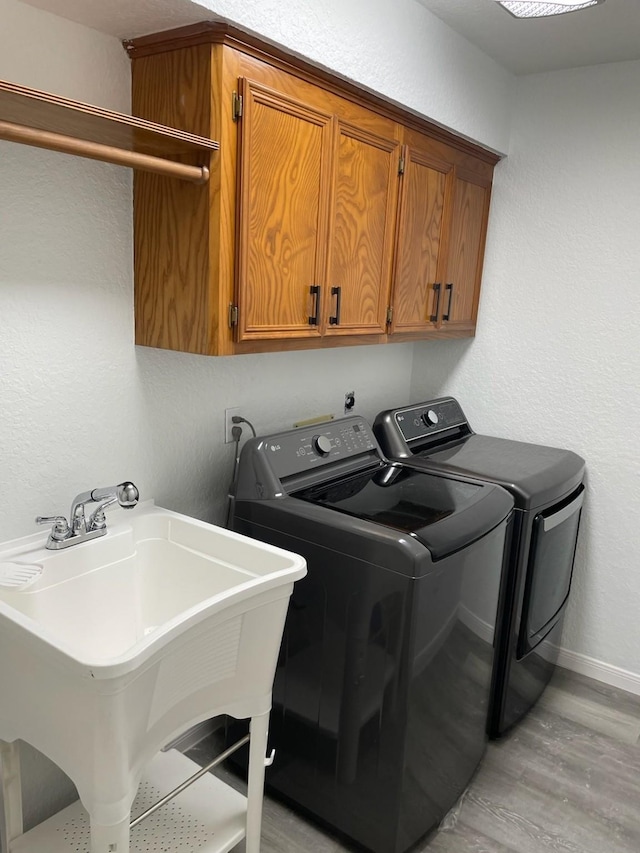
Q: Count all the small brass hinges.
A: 4